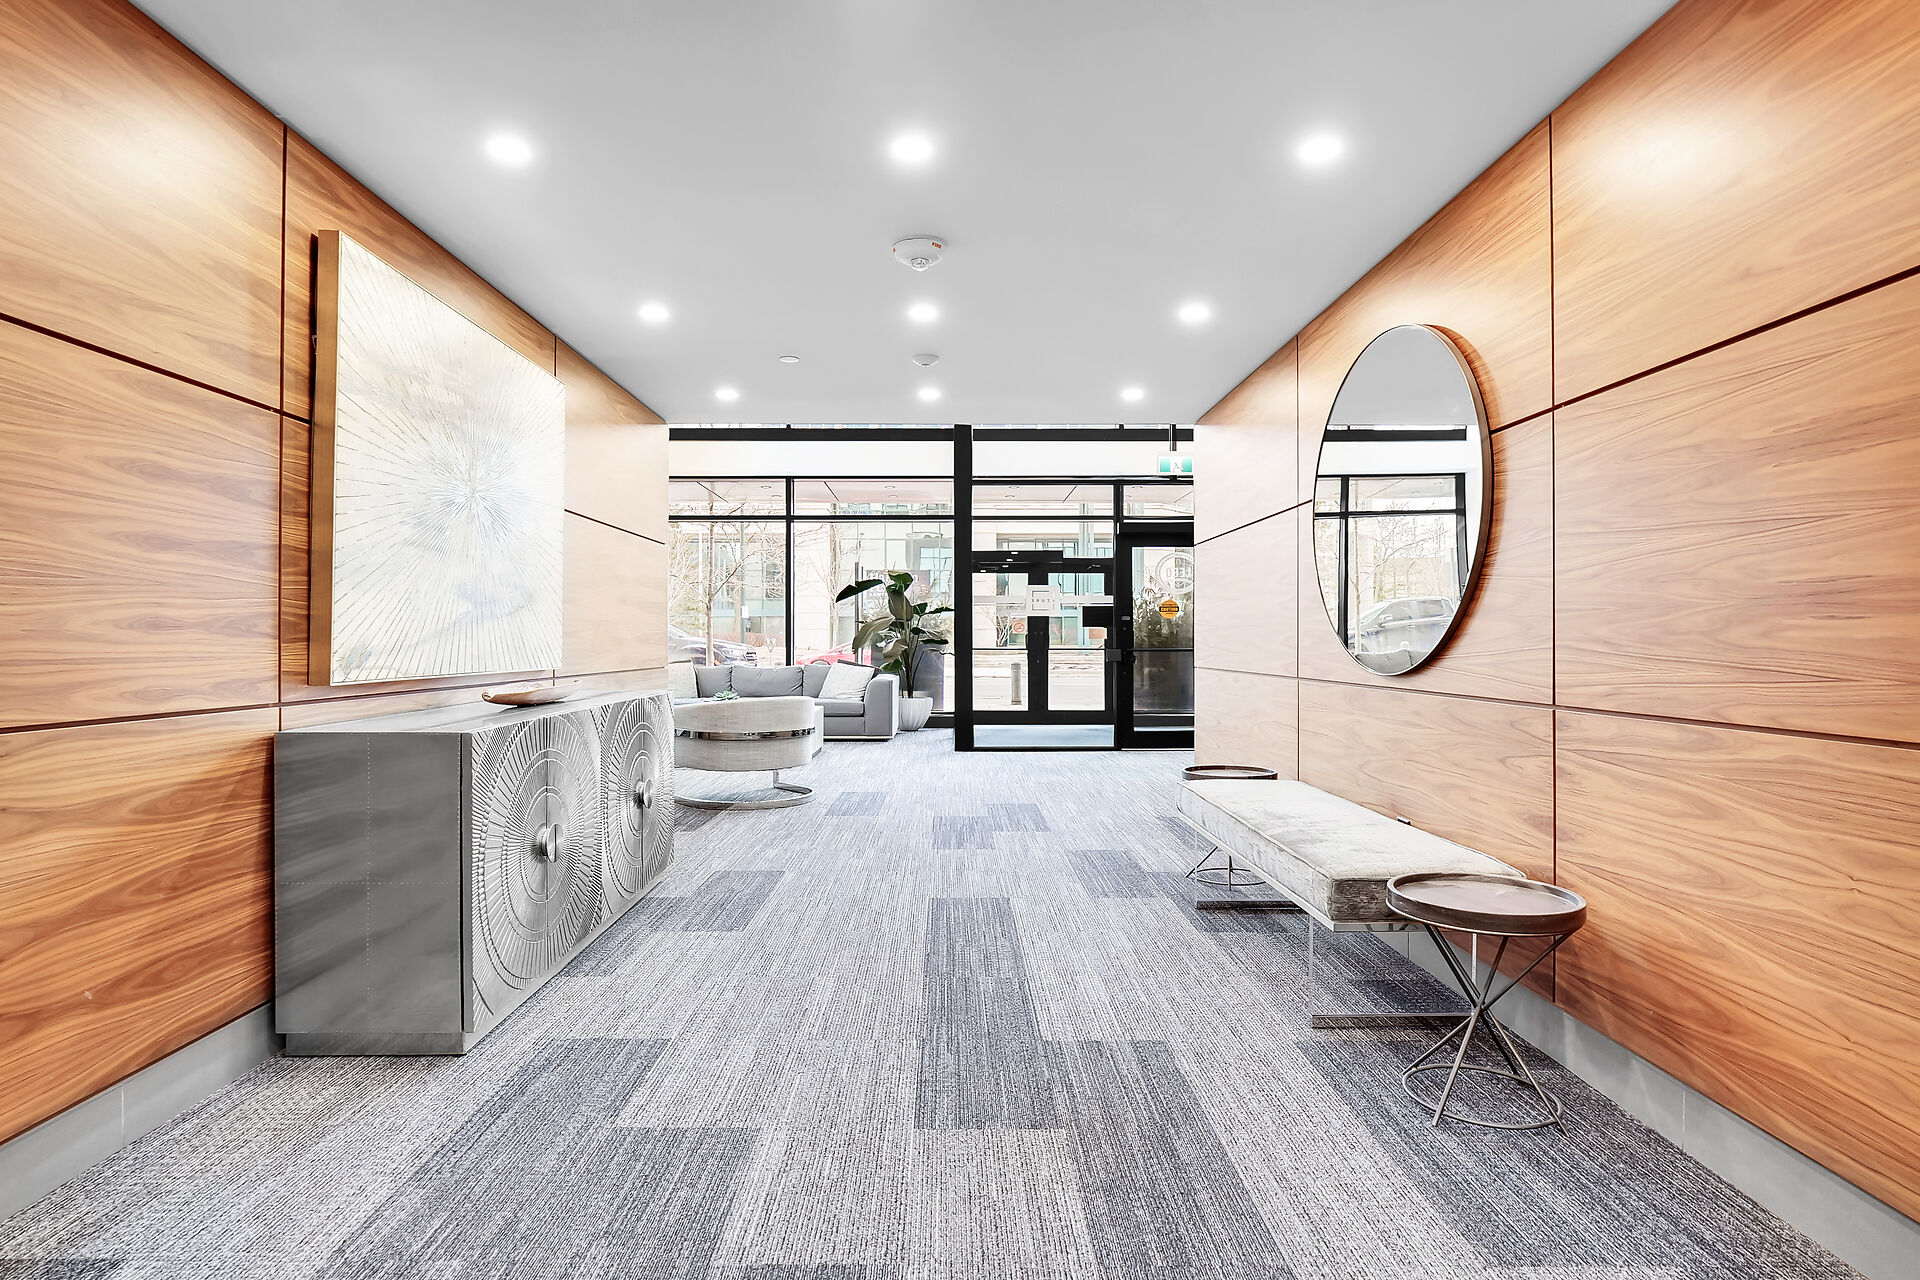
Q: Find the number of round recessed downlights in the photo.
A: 9